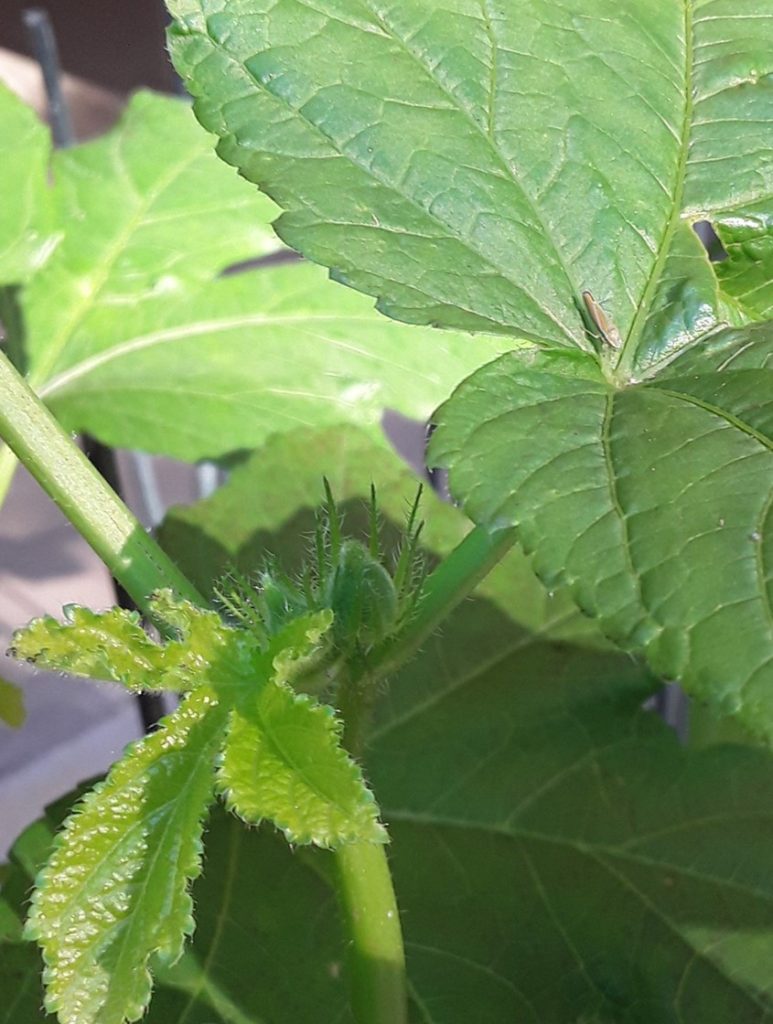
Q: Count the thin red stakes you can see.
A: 0